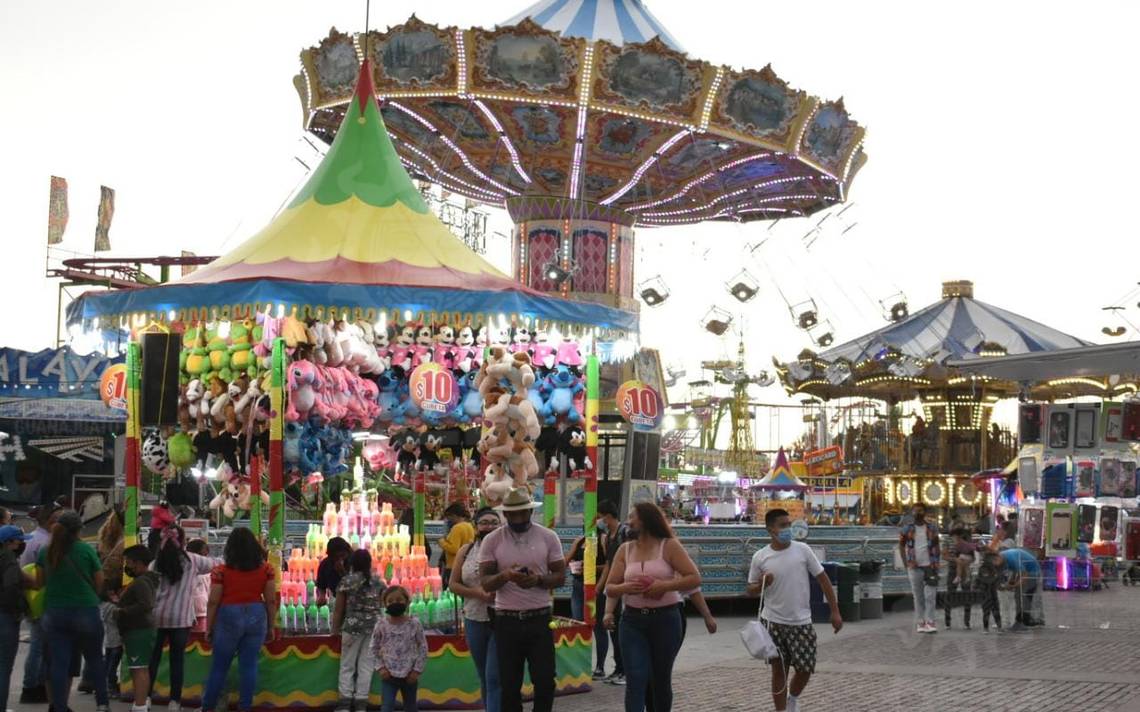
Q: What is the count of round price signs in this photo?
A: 3